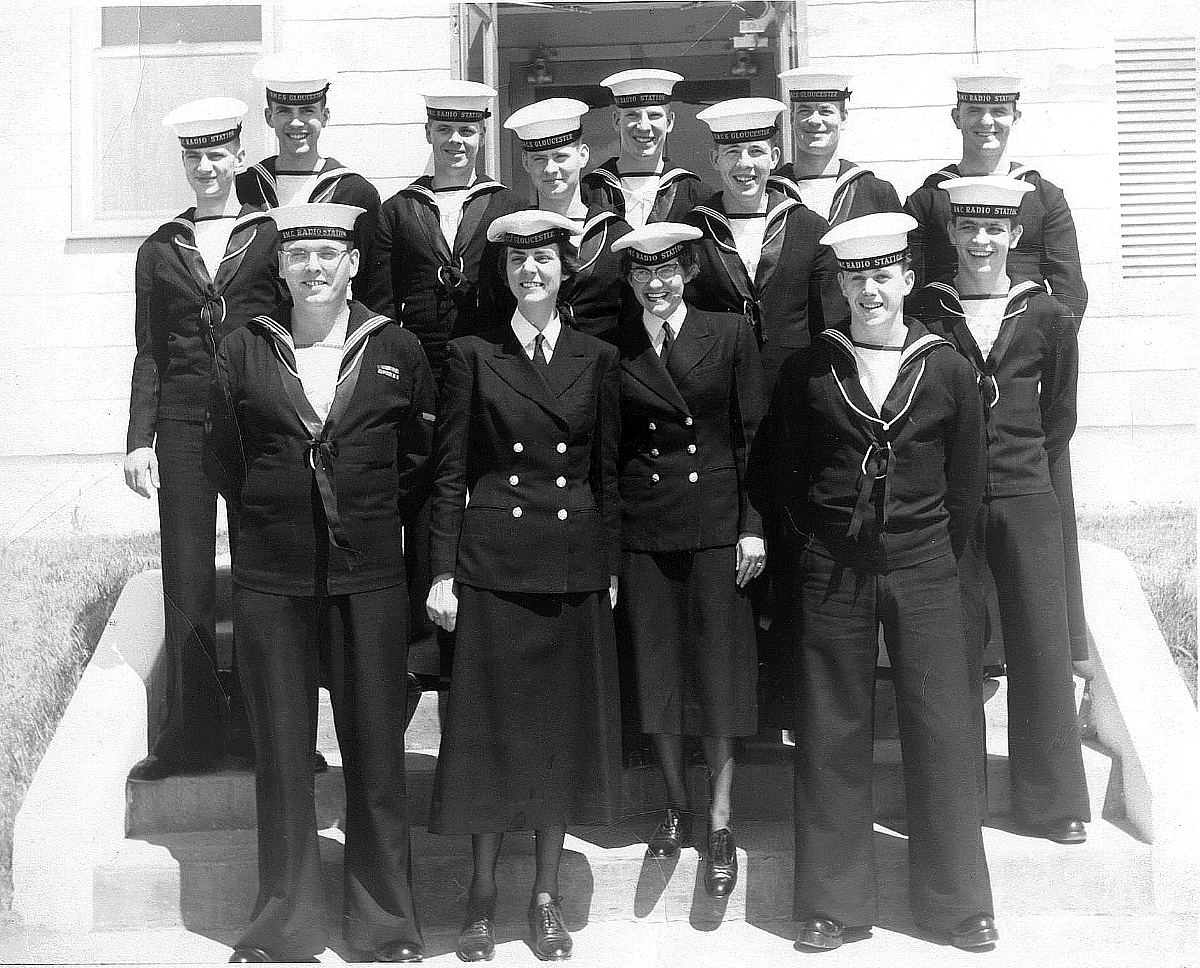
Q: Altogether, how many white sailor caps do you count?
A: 13